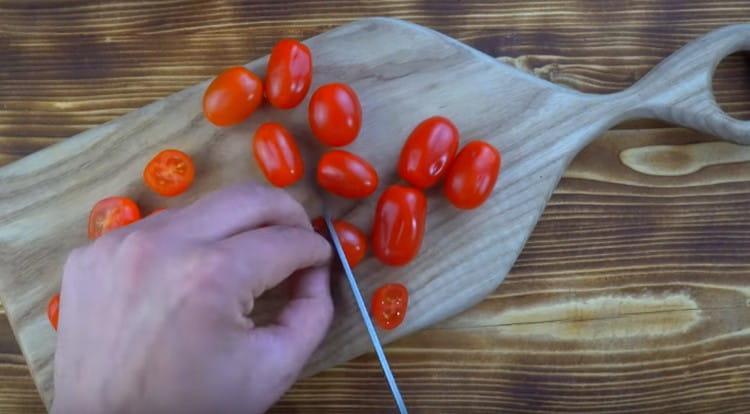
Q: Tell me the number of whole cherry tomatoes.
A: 8